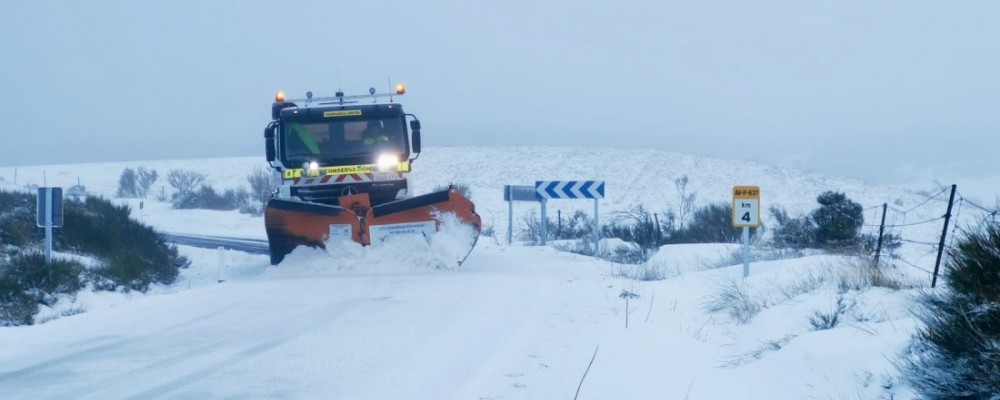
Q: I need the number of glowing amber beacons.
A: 2